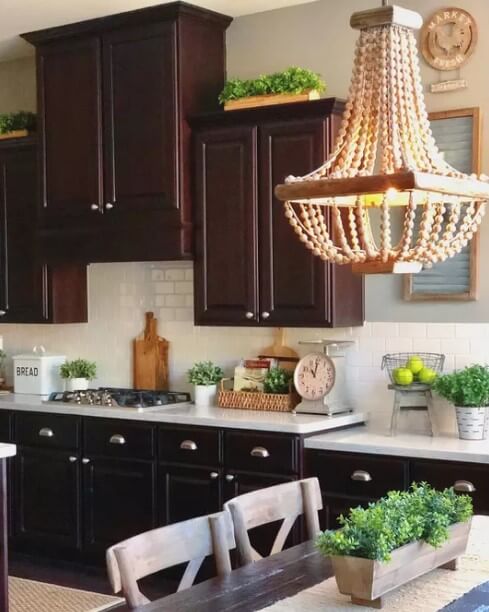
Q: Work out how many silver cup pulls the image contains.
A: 6